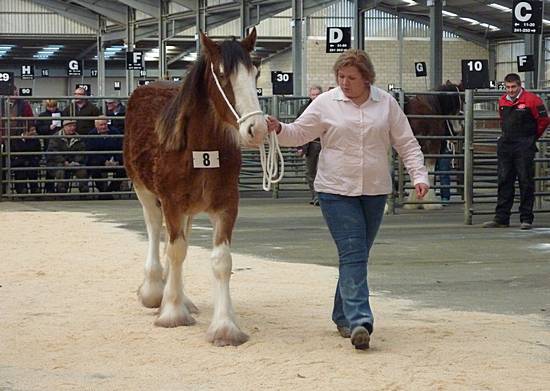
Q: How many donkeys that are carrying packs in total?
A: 0